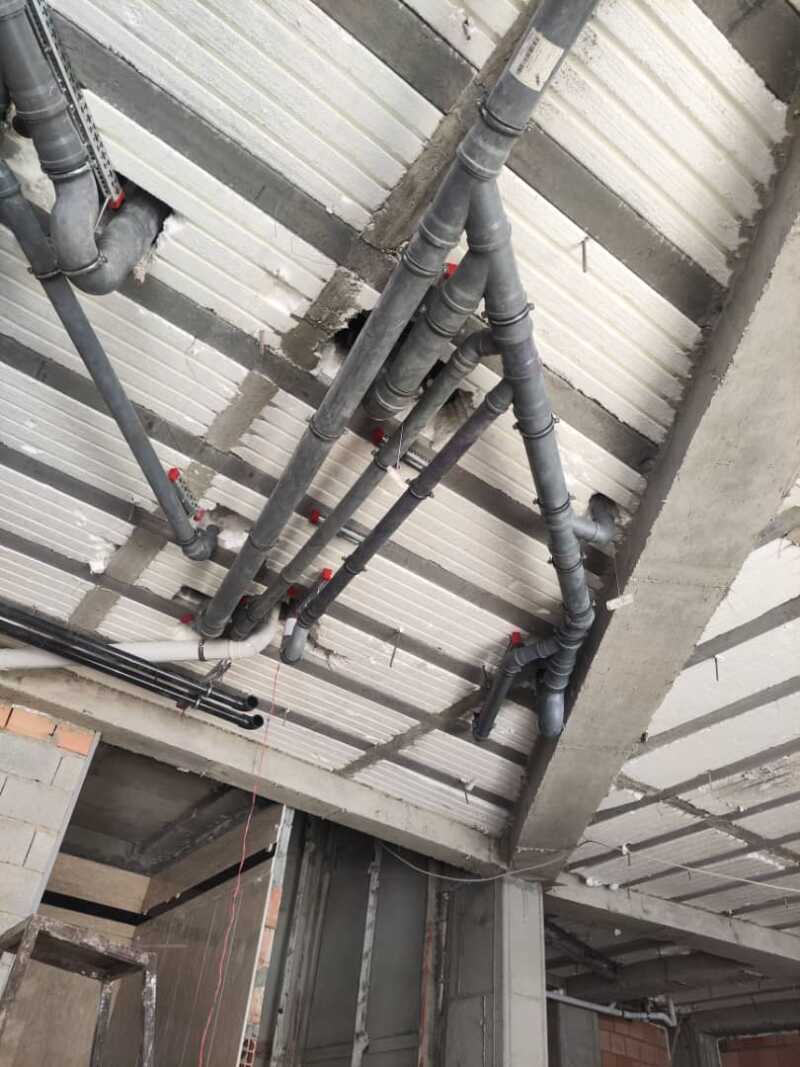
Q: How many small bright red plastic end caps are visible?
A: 11